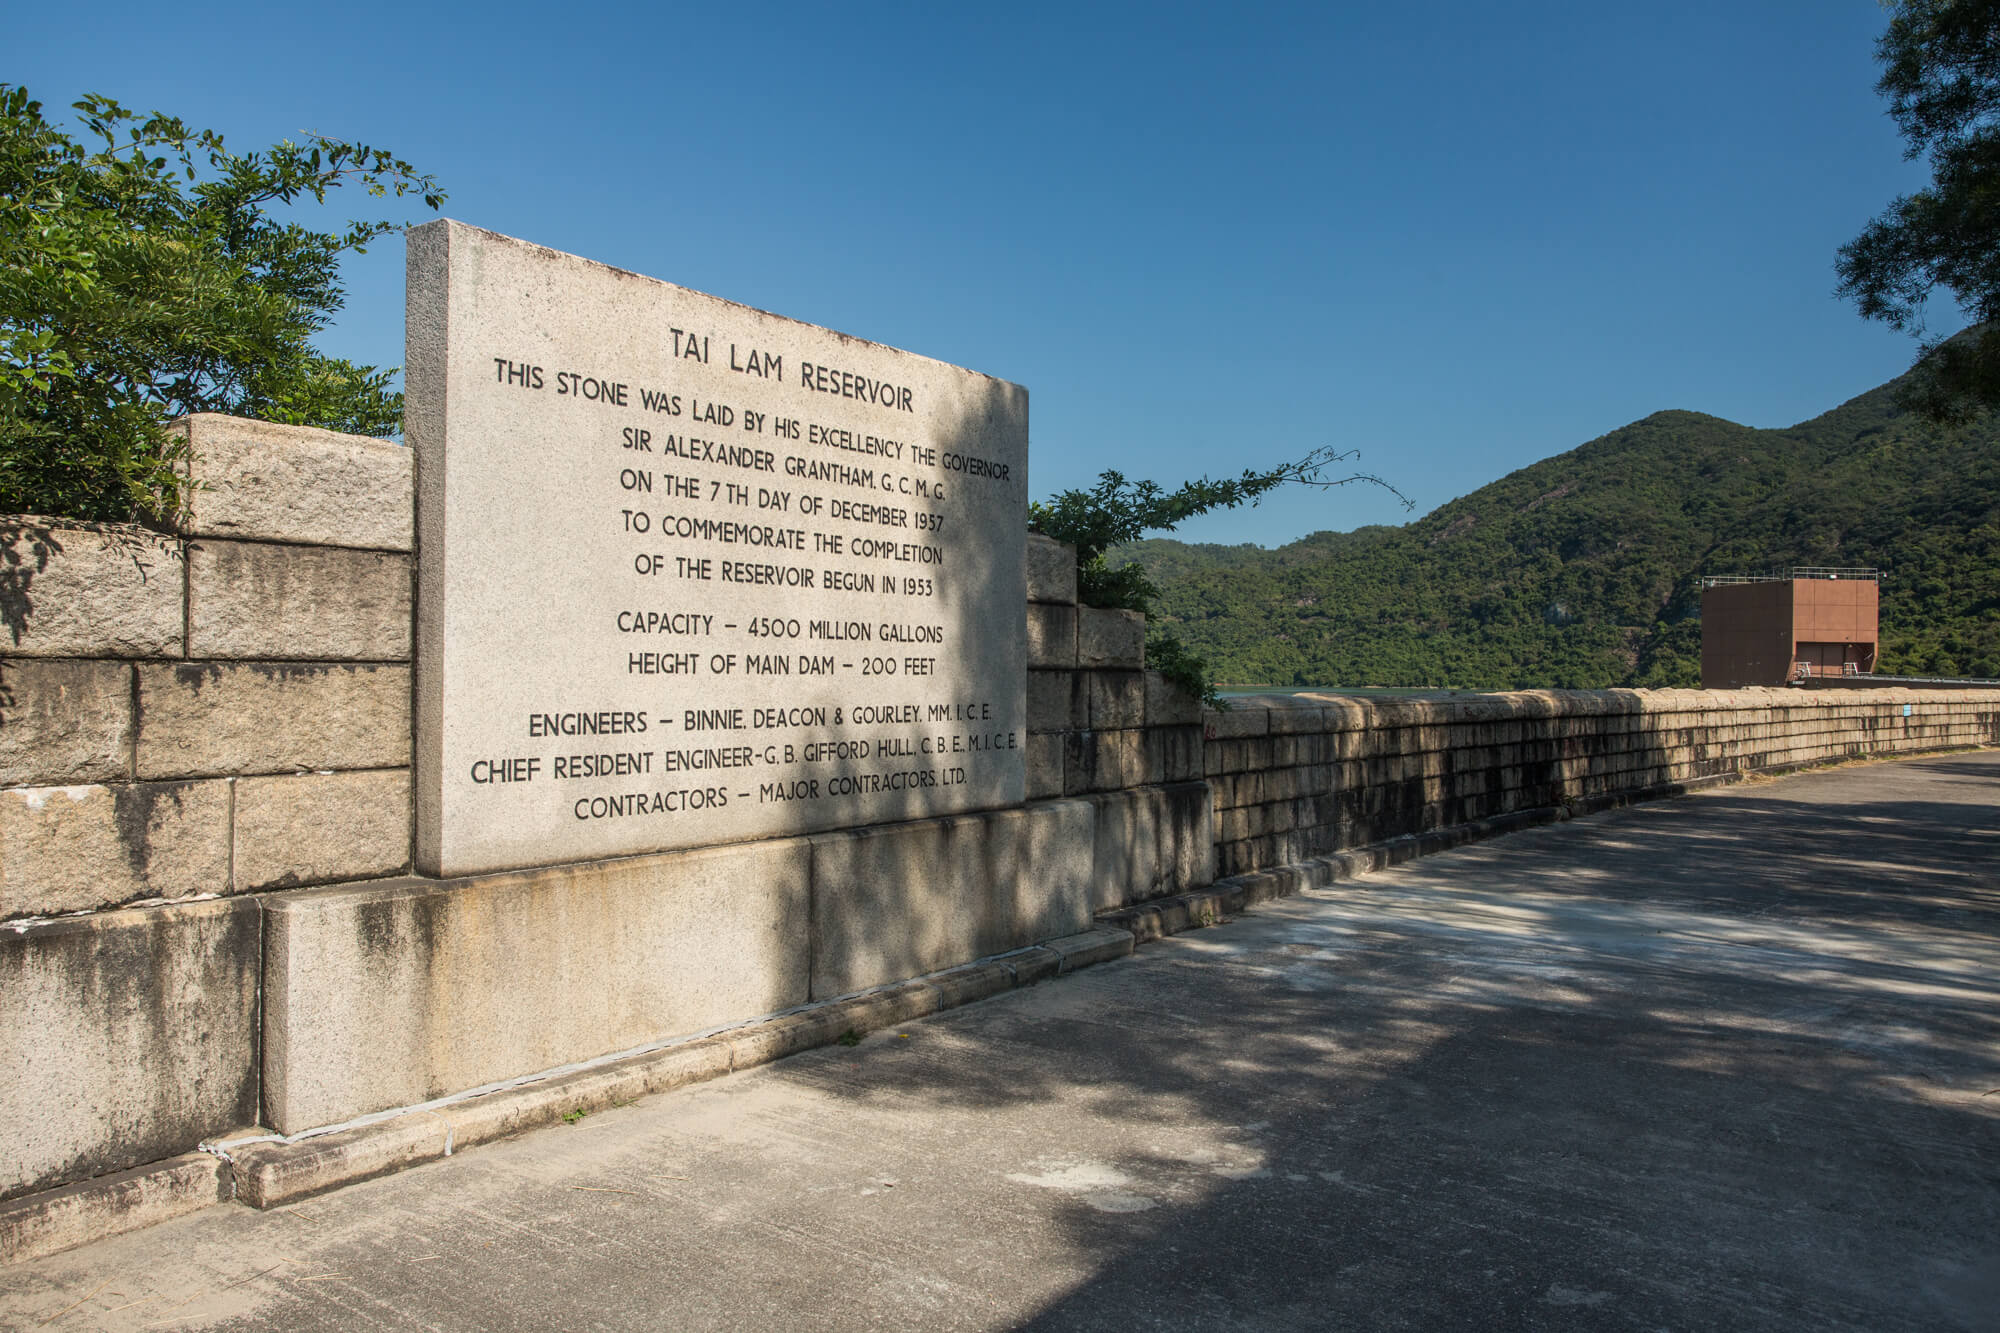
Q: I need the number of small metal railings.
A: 2